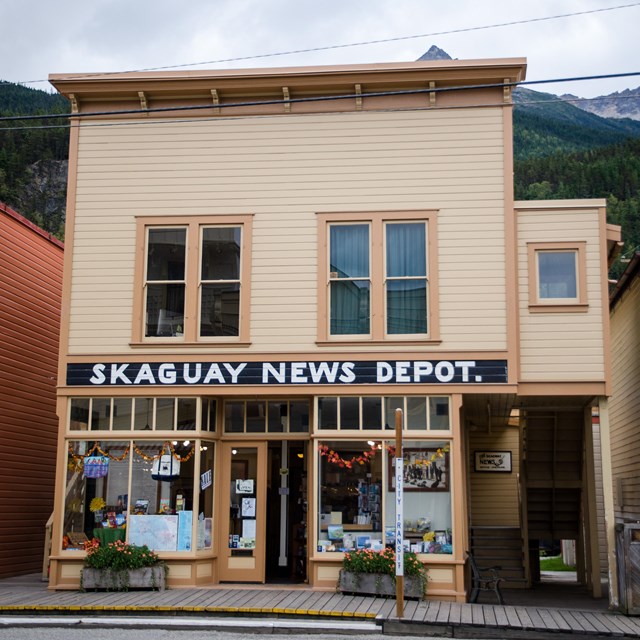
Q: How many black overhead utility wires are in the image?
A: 3